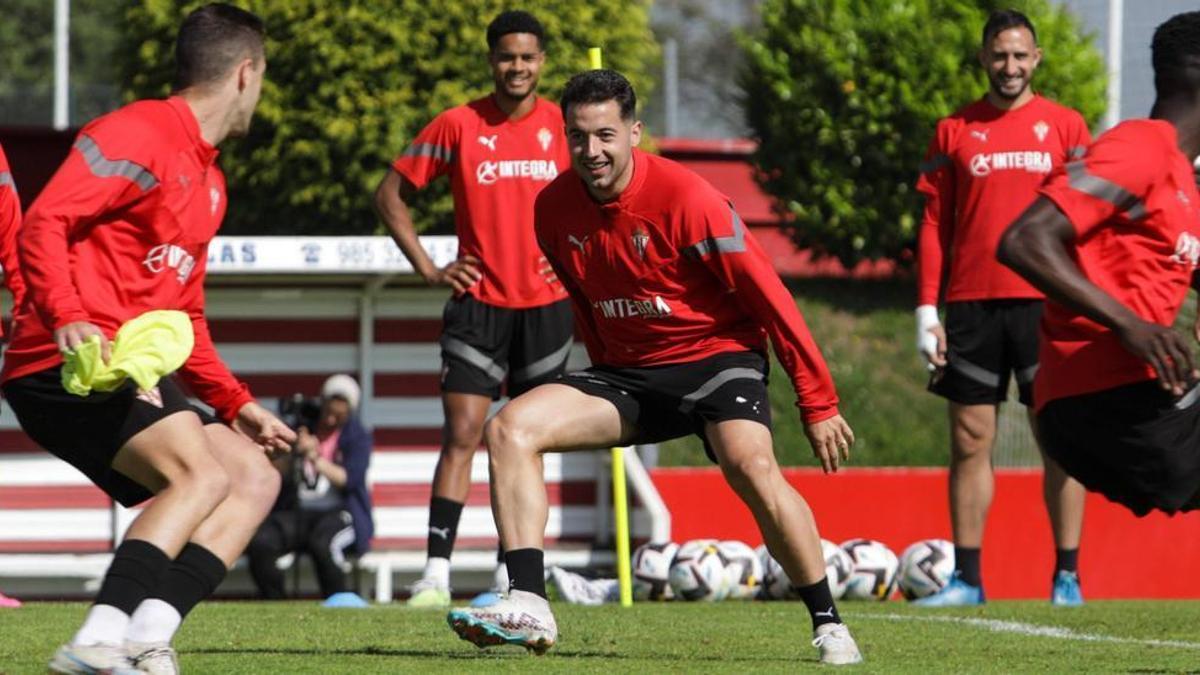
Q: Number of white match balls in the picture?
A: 7